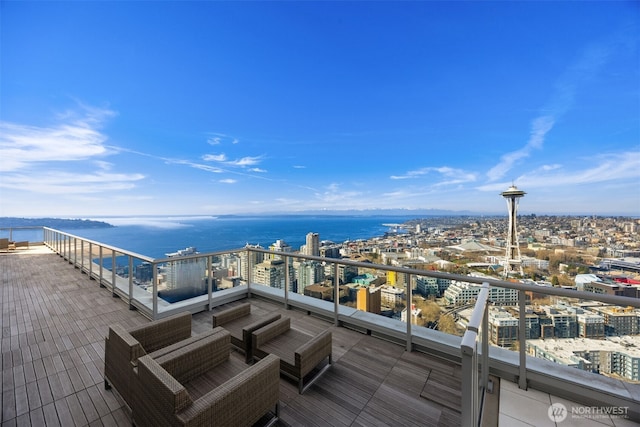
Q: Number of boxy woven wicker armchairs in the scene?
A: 4